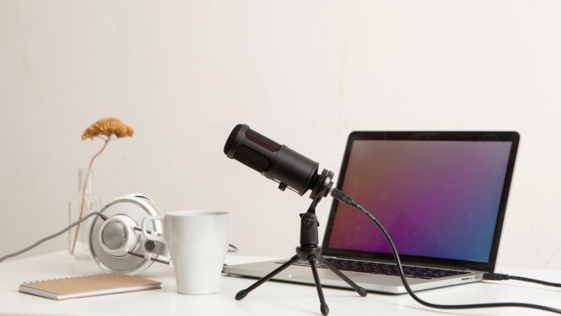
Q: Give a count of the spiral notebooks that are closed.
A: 1